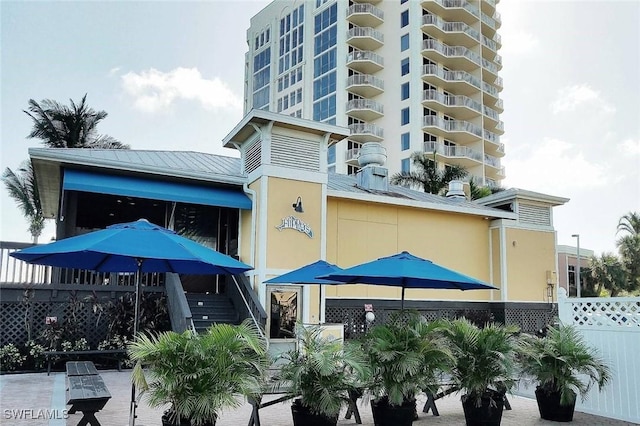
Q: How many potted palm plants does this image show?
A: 5